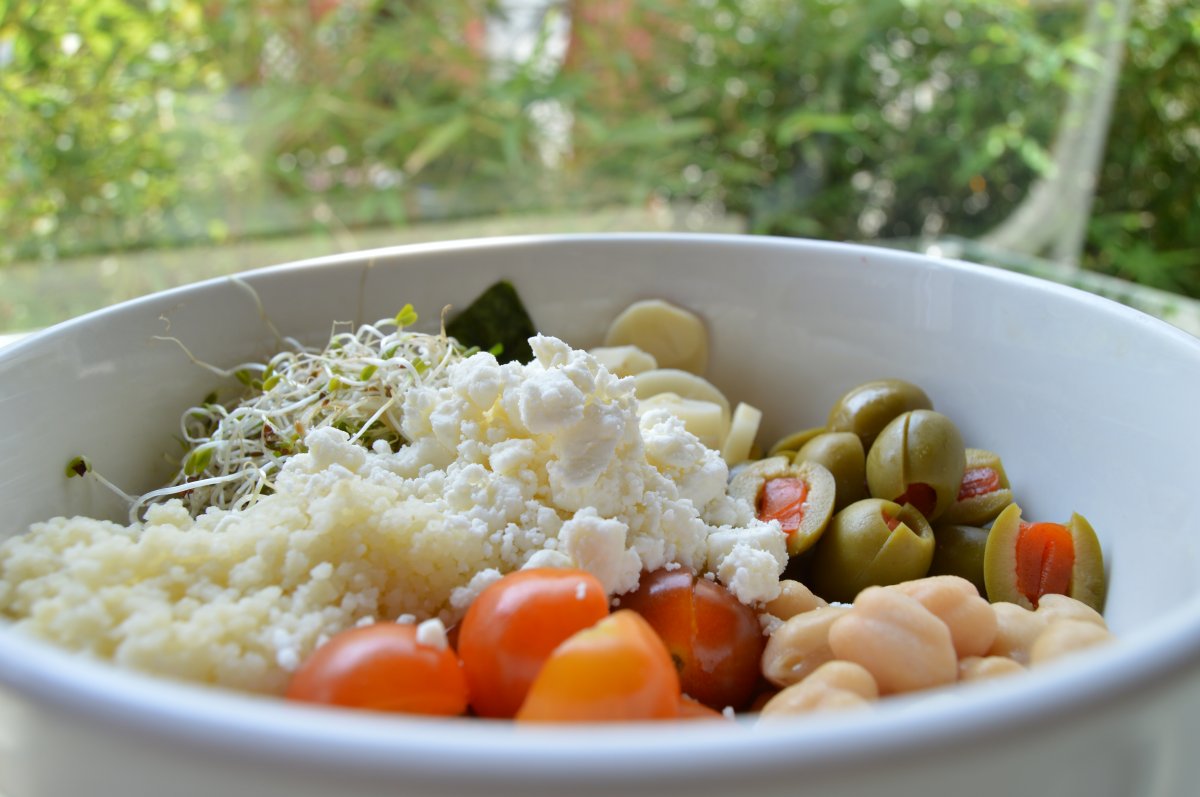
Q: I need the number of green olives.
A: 9